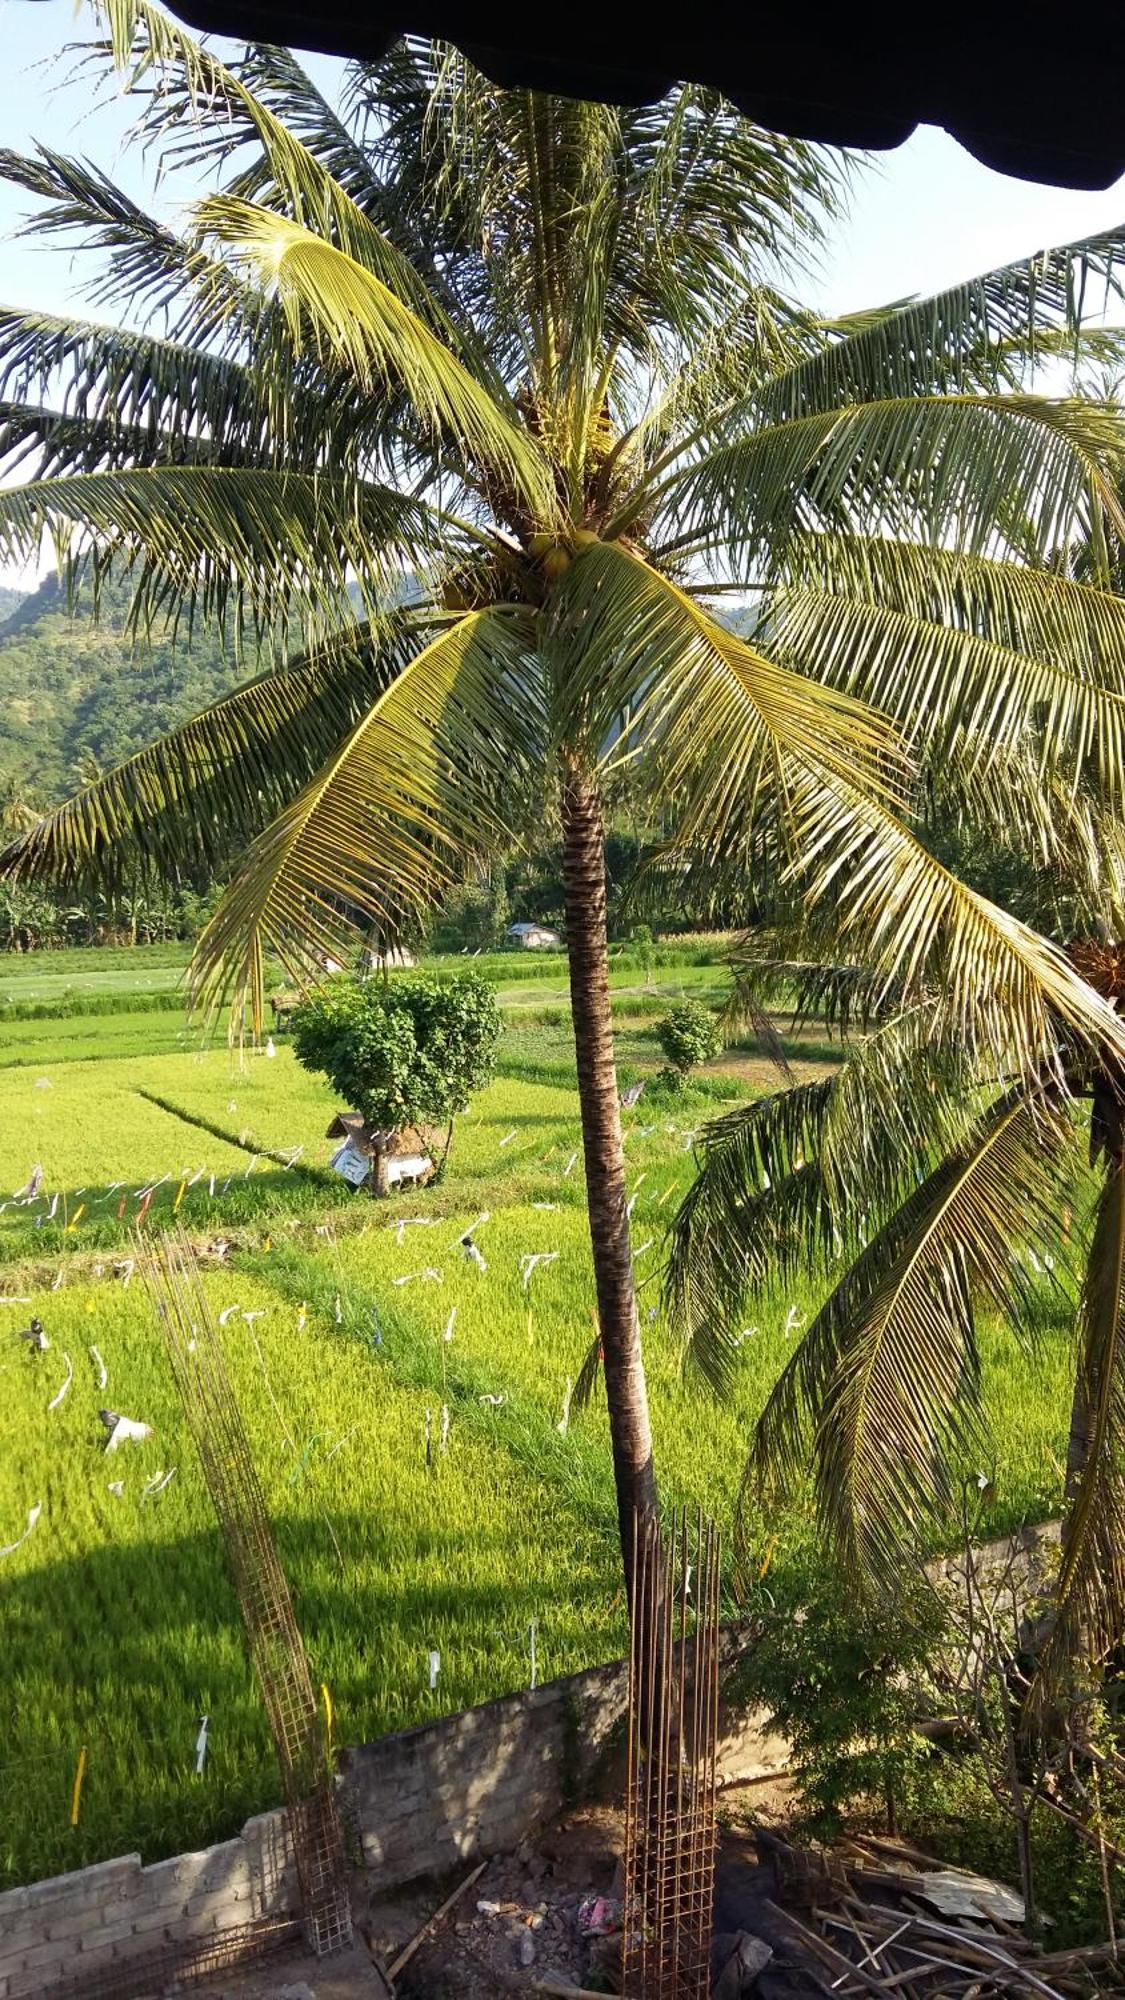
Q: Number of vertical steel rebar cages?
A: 2